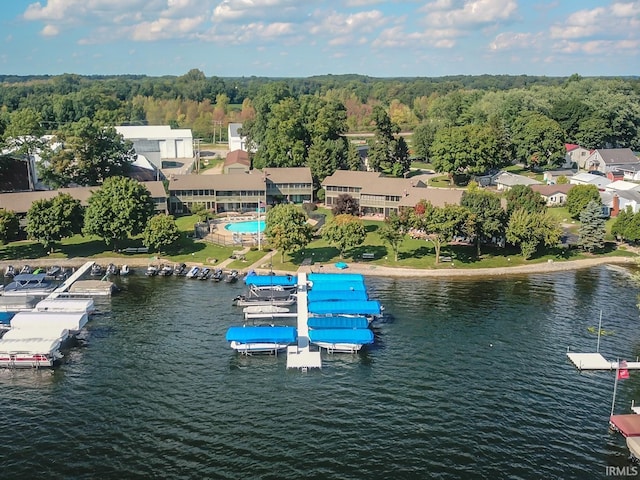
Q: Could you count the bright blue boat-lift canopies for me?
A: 8